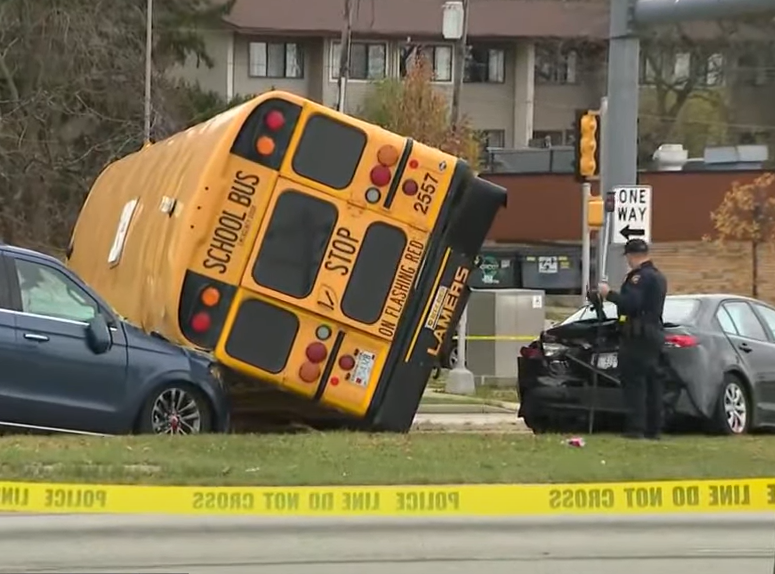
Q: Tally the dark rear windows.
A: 4